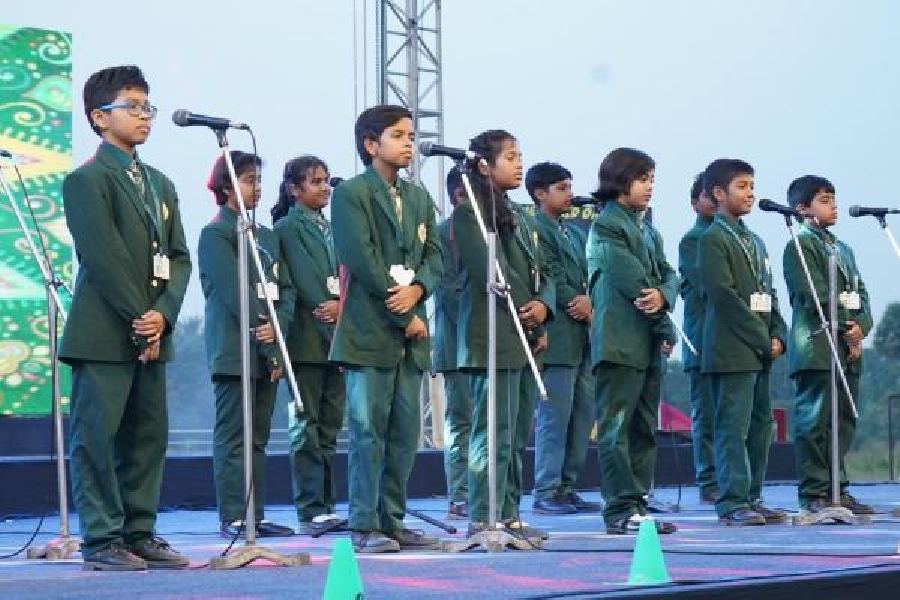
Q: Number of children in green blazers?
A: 11